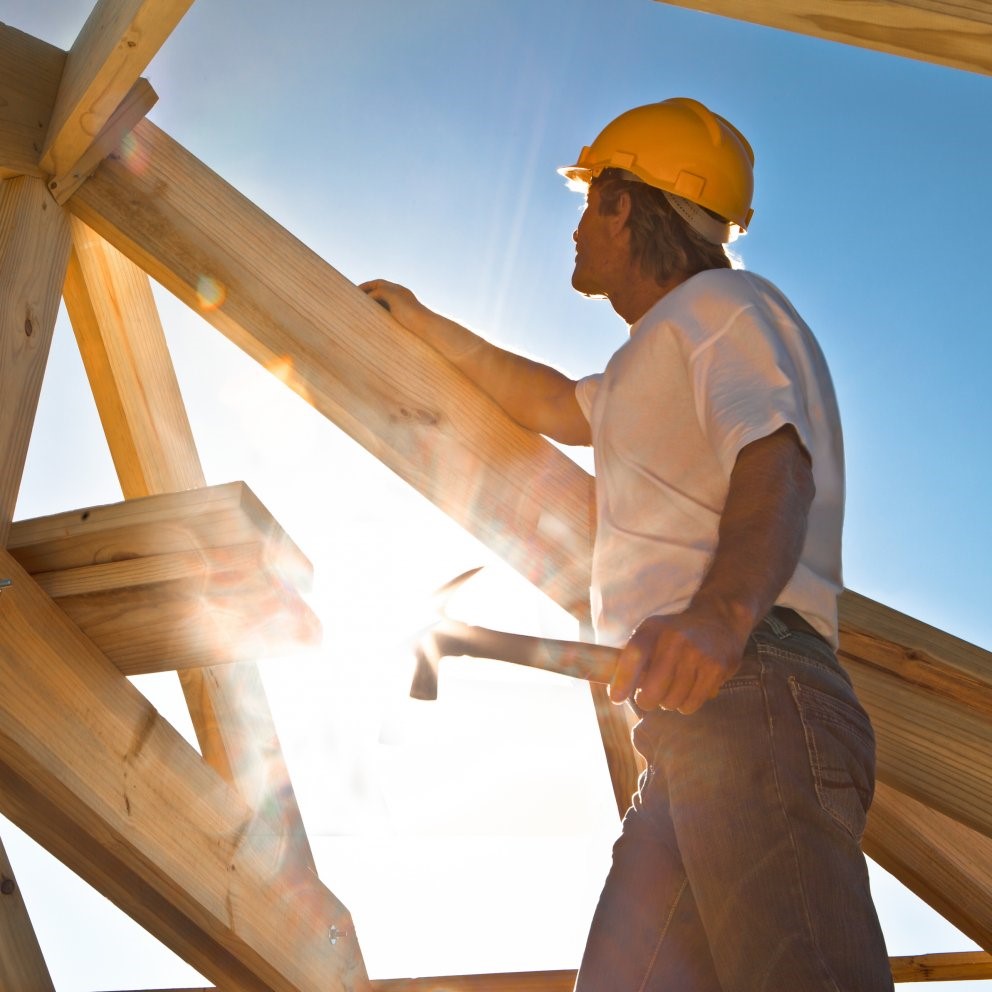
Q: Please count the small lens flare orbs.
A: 3